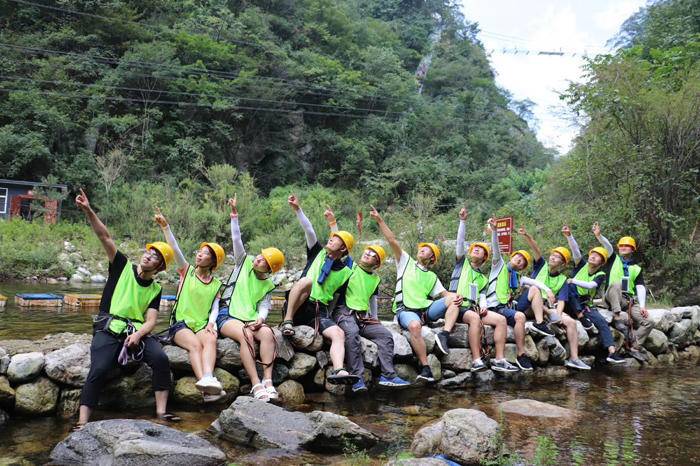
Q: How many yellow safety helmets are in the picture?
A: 11